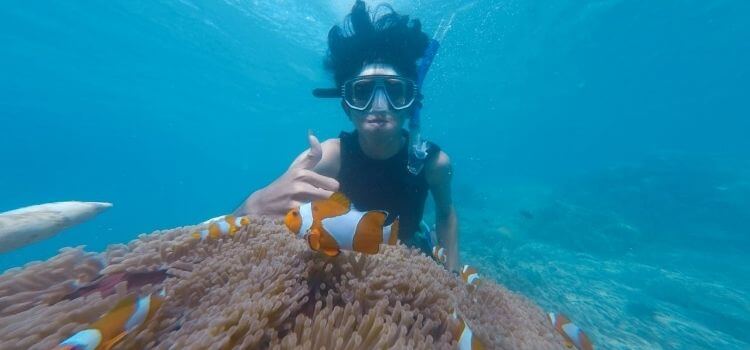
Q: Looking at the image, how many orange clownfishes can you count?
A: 7